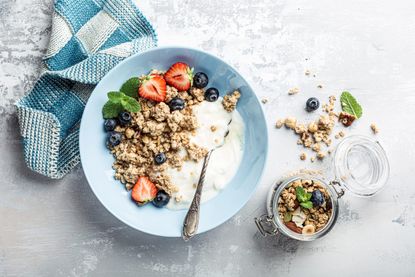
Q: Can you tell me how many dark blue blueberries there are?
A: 10